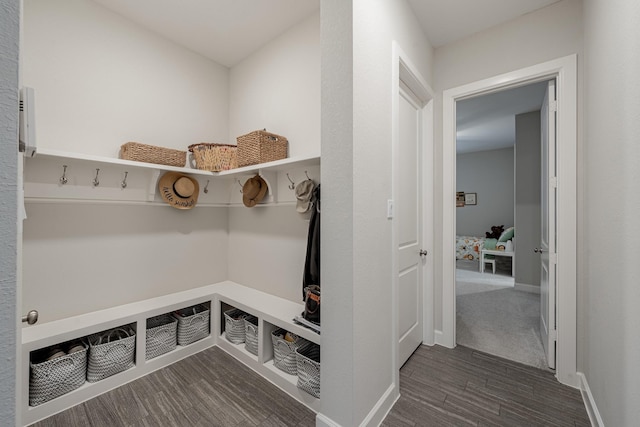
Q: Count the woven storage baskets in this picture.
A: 11